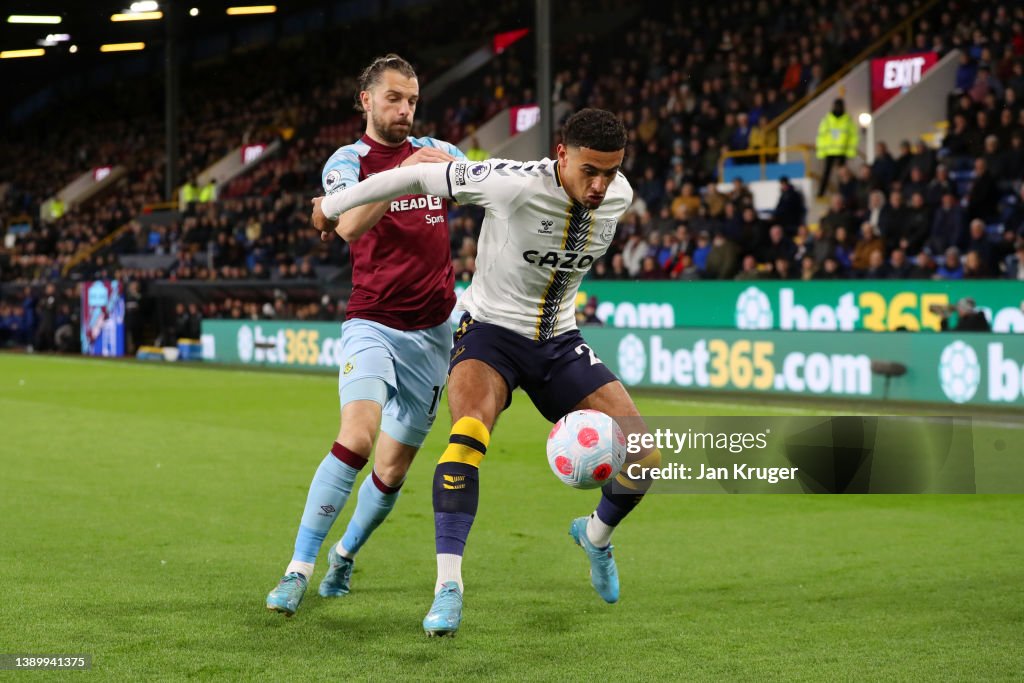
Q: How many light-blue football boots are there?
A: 4